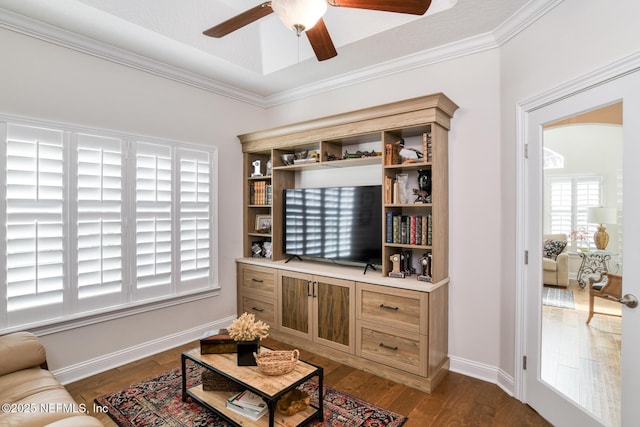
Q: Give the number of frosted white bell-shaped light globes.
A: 1